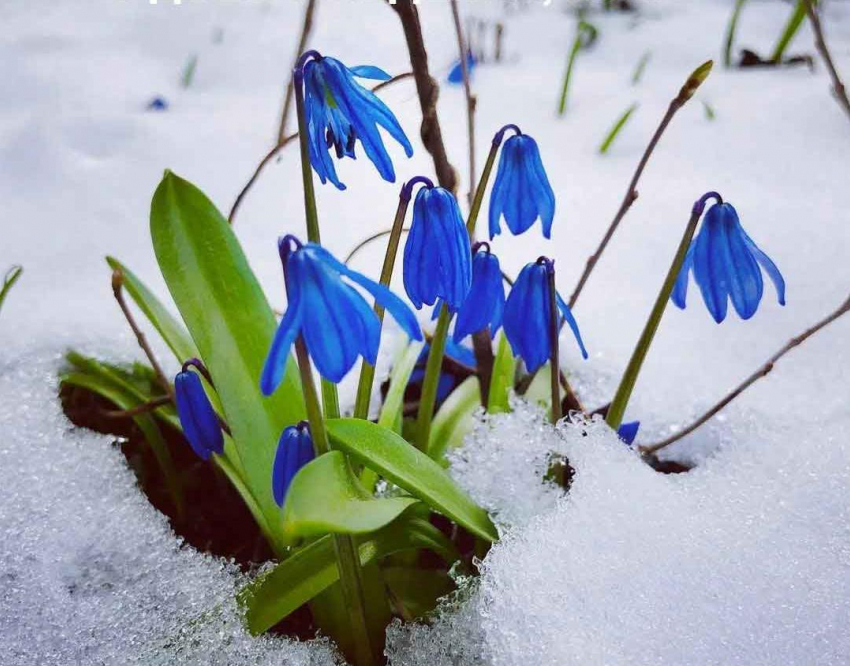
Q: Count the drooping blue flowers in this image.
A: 9